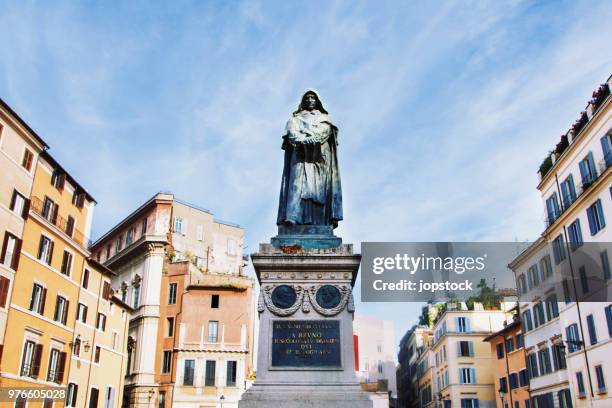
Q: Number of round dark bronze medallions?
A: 2